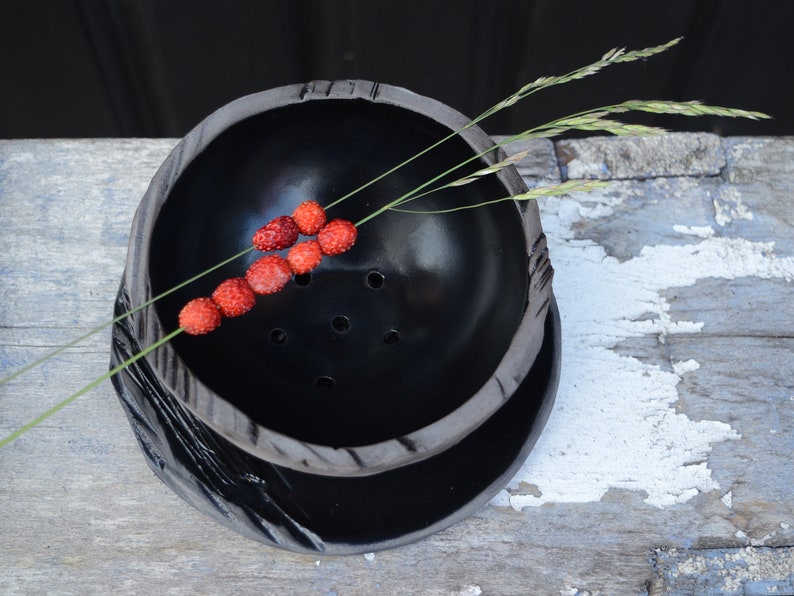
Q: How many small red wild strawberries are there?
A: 7